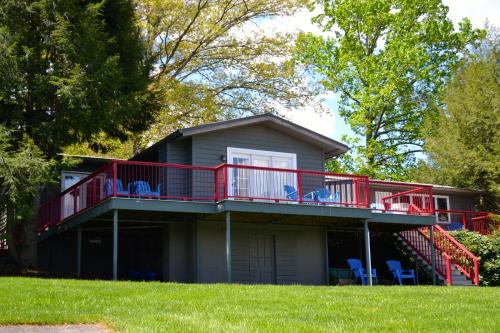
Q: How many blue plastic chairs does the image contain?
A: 6